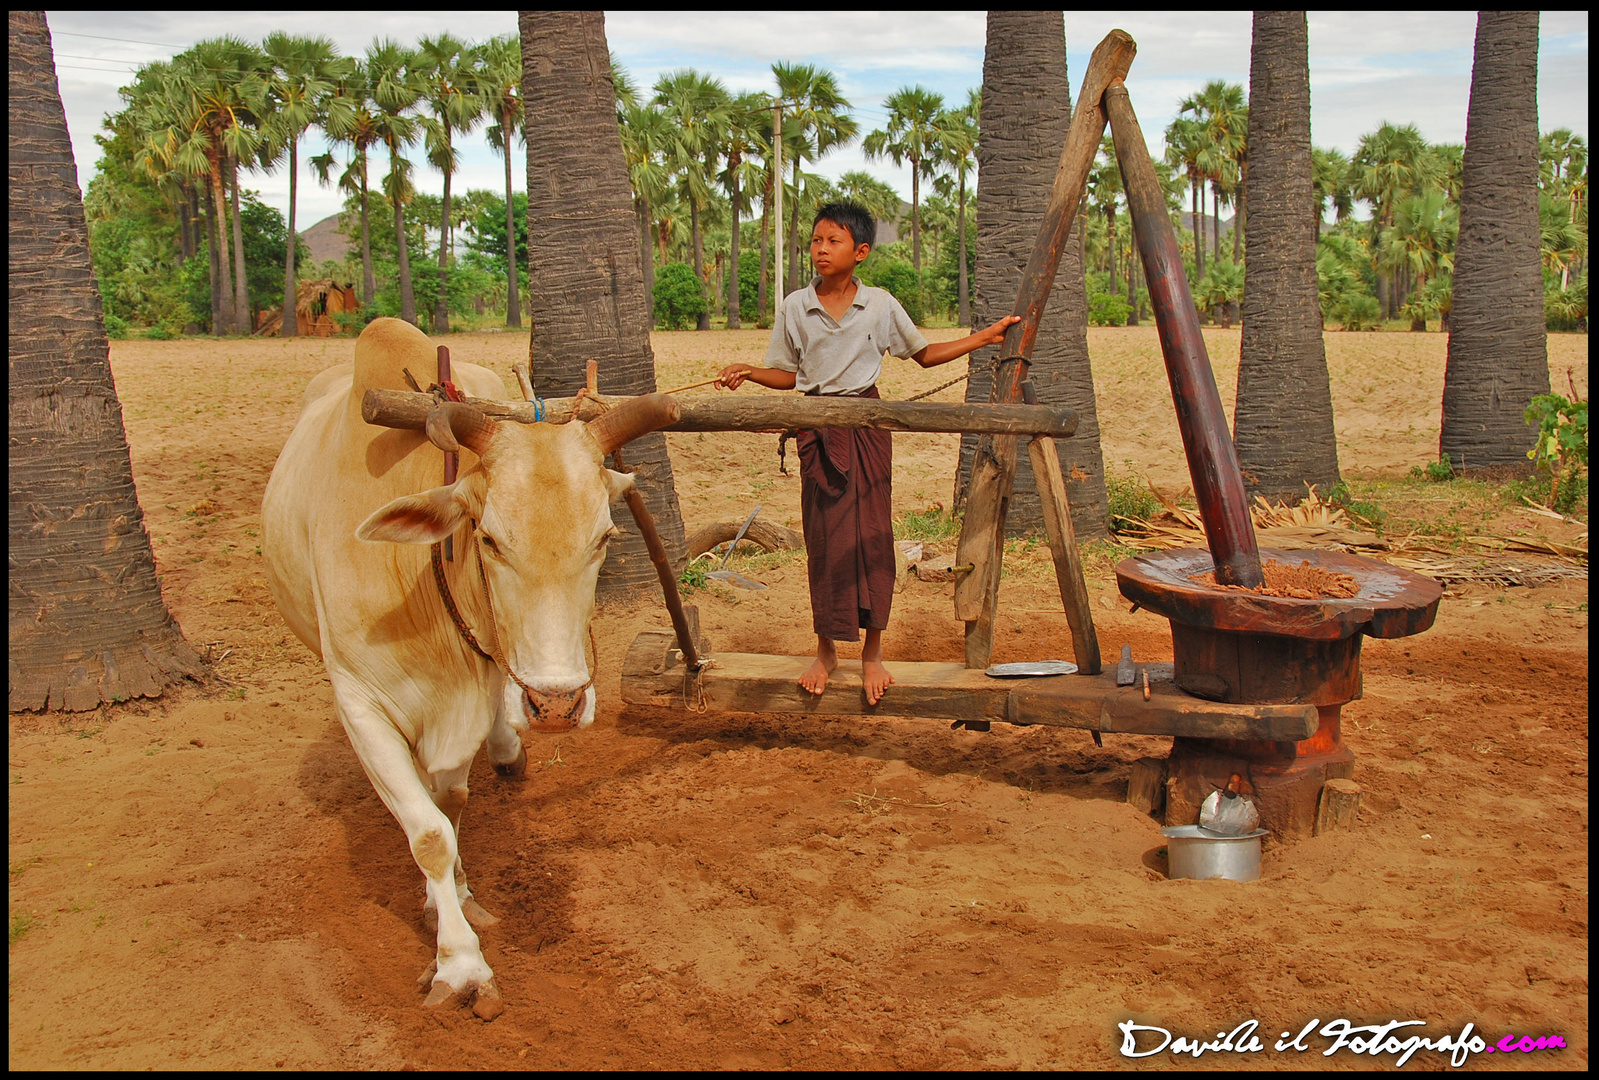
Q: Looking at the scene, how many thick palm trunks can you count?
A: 5